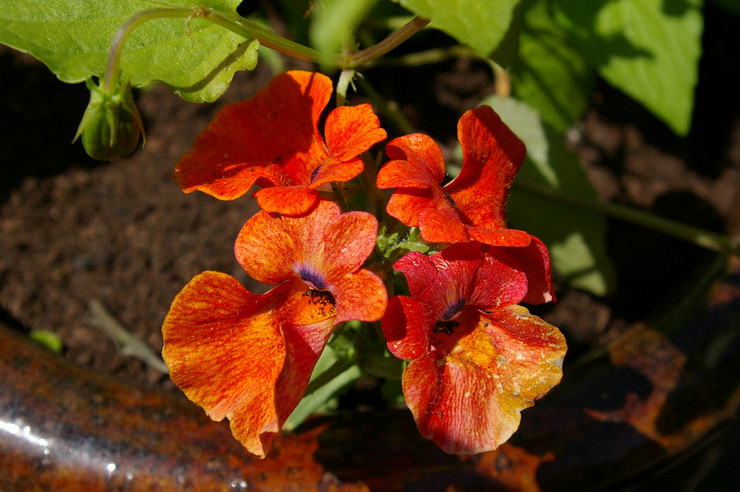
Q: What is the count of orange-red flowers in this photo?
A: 4